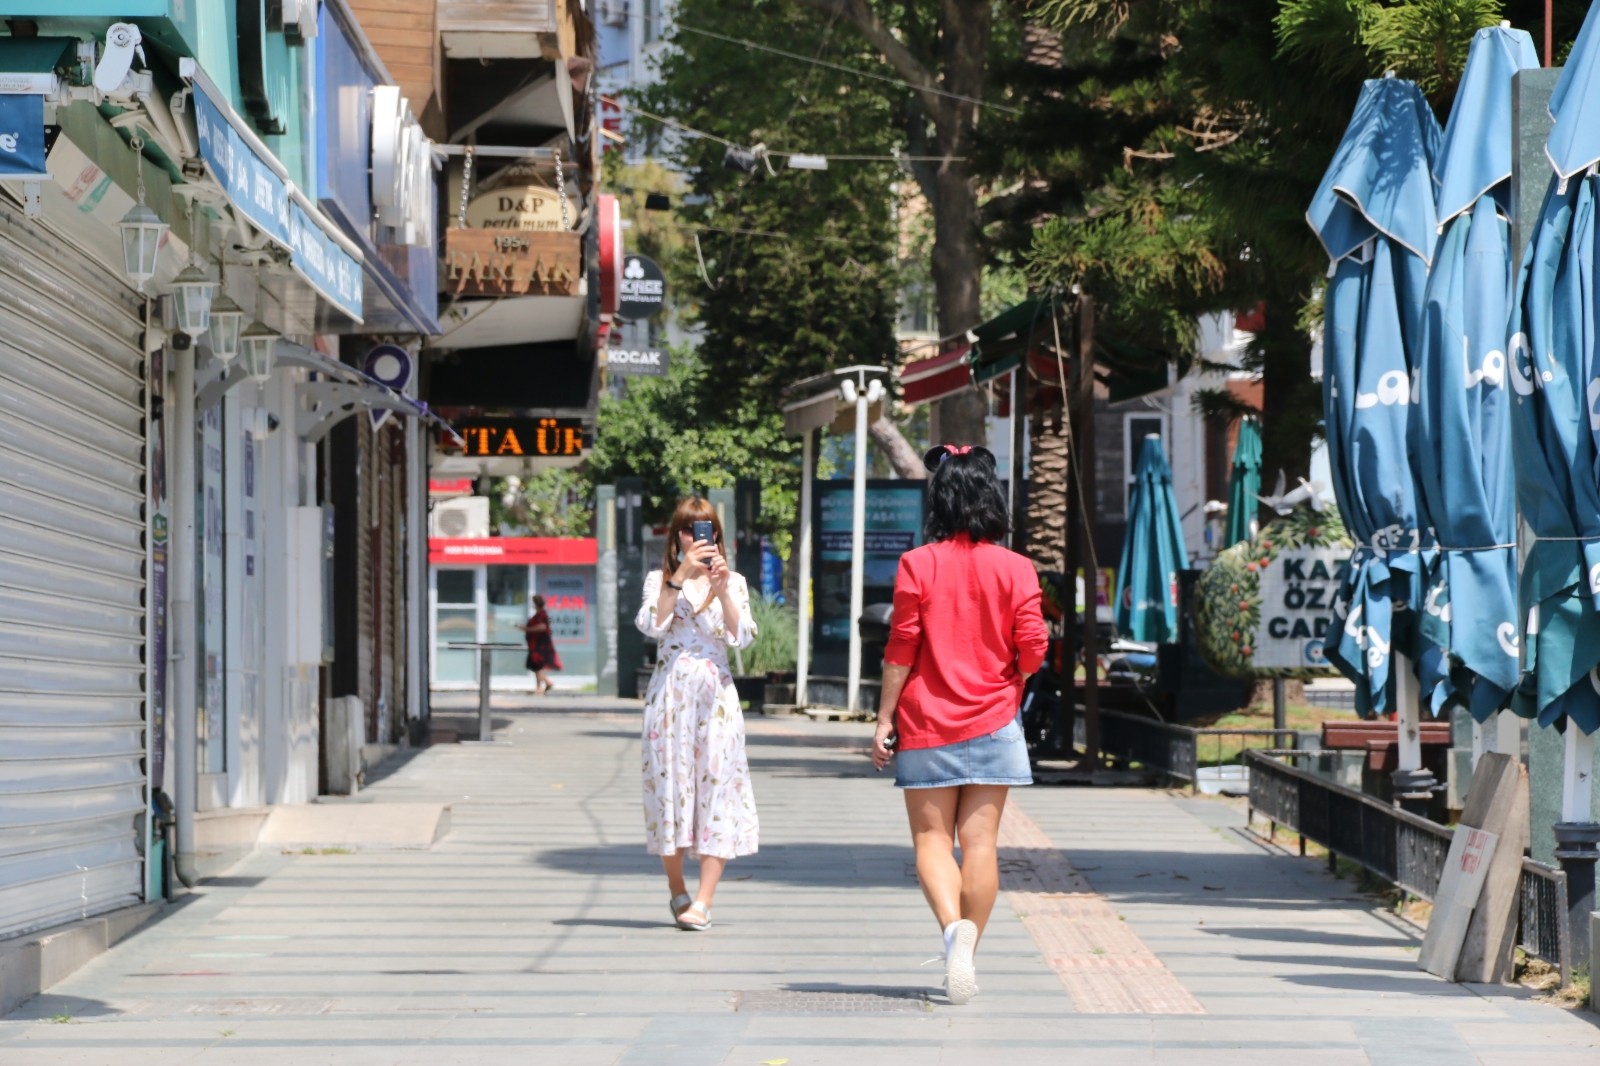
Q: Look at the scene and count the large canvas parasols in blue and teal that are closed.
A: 5